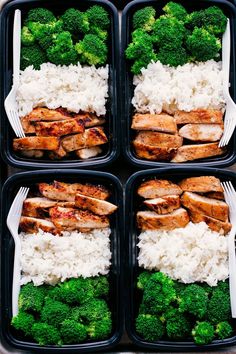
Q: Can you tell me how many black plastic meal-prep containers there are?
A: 4